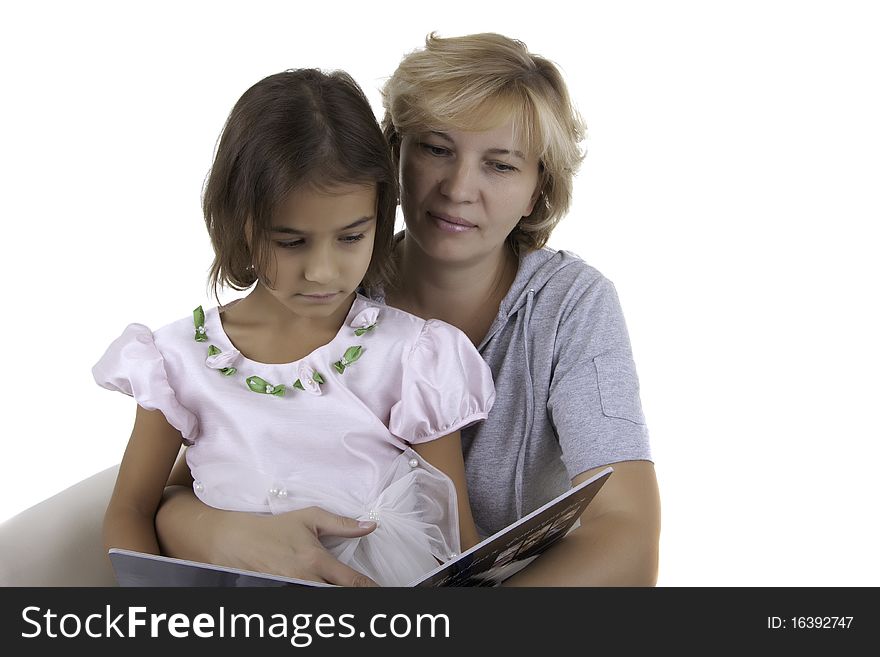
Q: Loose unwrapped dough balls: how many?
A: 0